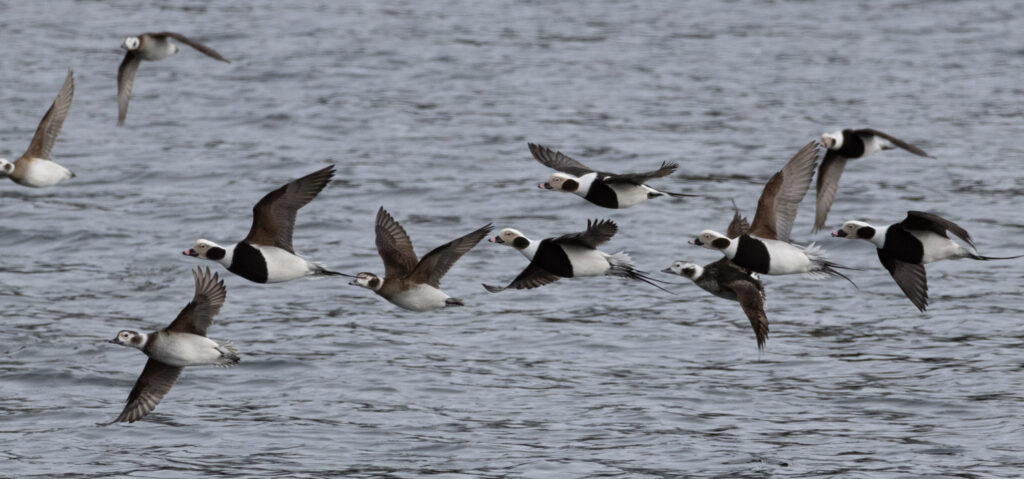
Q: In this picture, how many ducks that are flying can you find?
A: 11